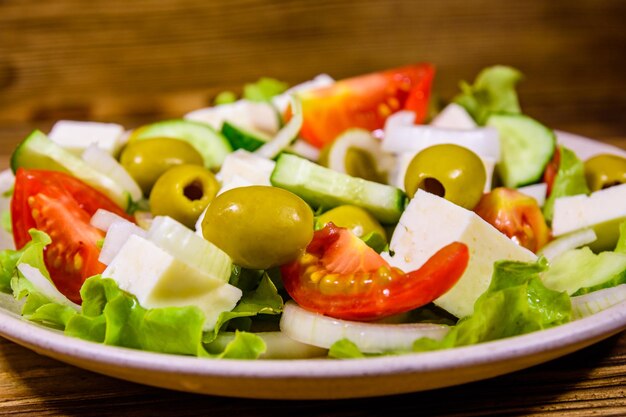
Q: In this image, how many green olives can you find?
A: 7